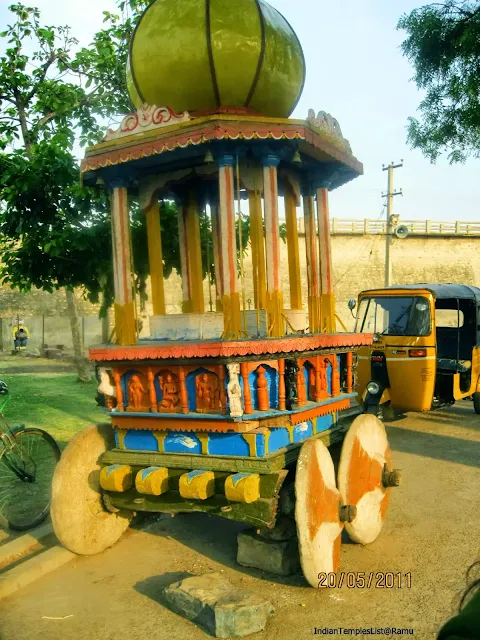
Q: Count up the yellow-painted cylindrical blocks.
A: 4